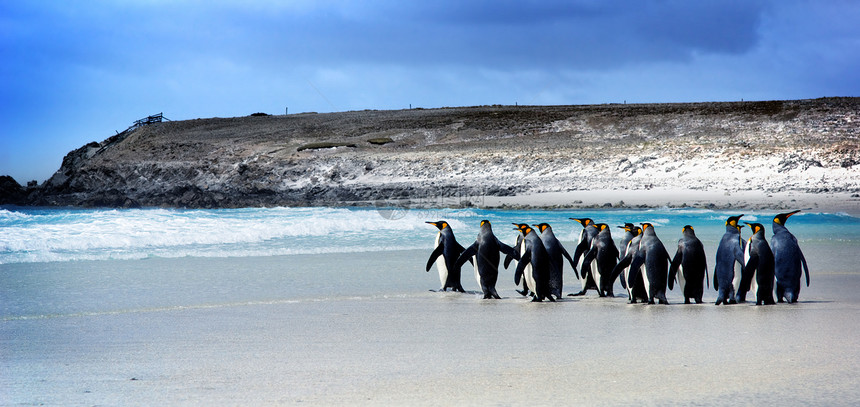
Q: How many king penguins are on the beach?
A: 15